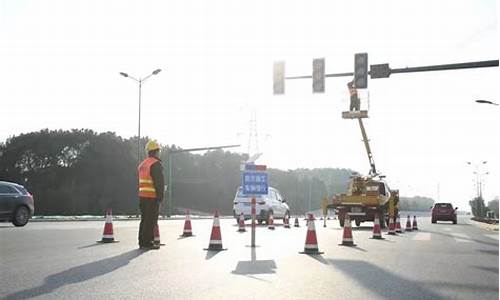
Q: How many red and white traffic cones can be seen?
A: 15